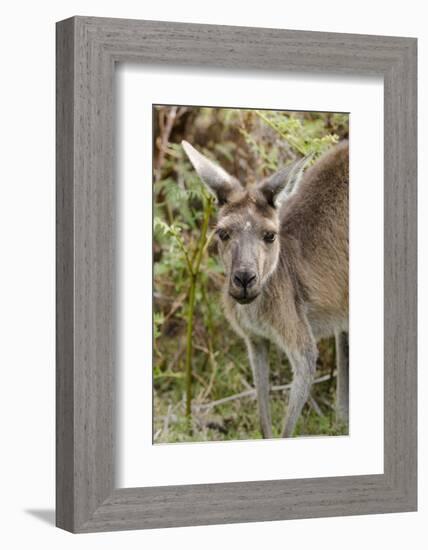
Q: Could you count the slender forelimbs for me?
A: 2